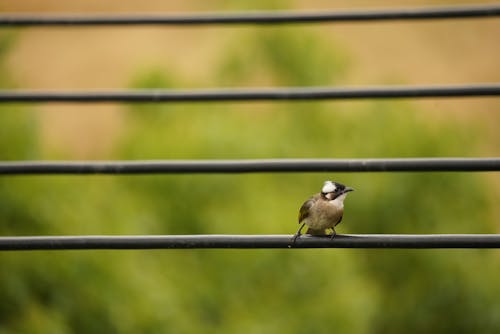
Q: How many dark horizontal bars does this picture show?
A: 4